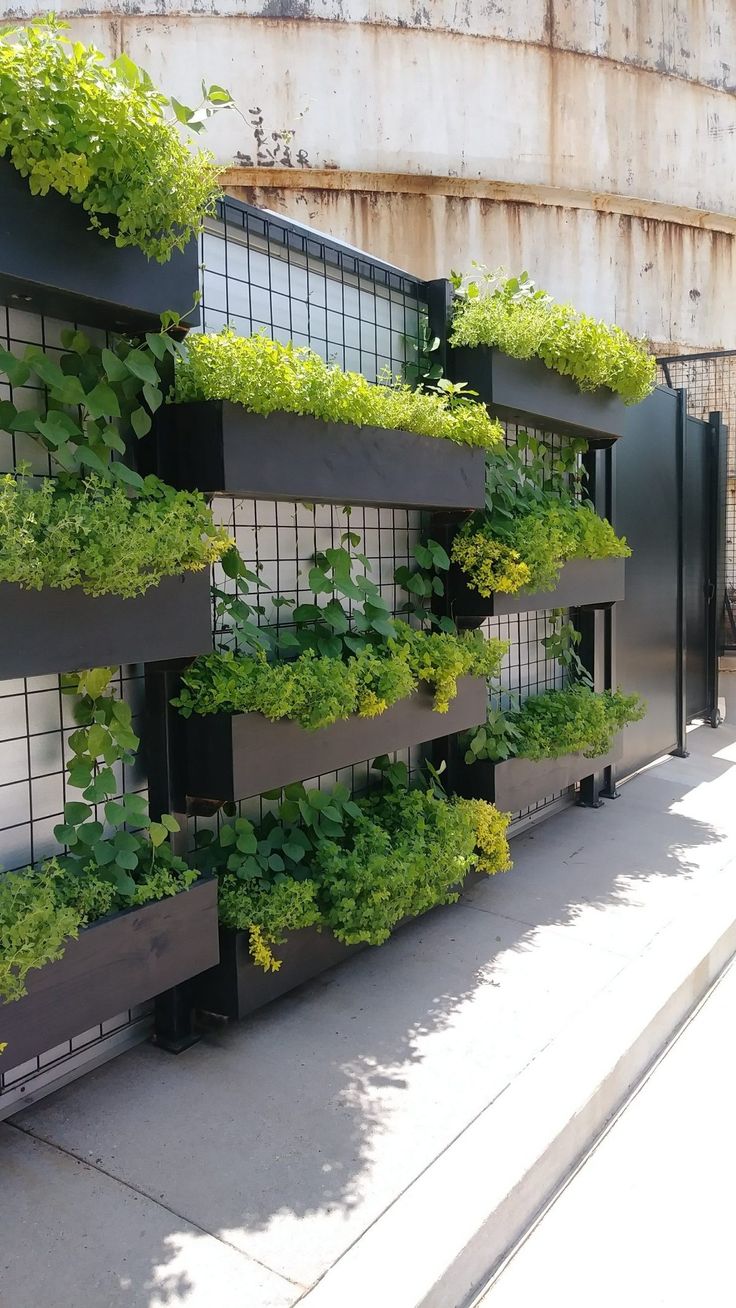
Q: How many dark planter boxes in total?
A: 9